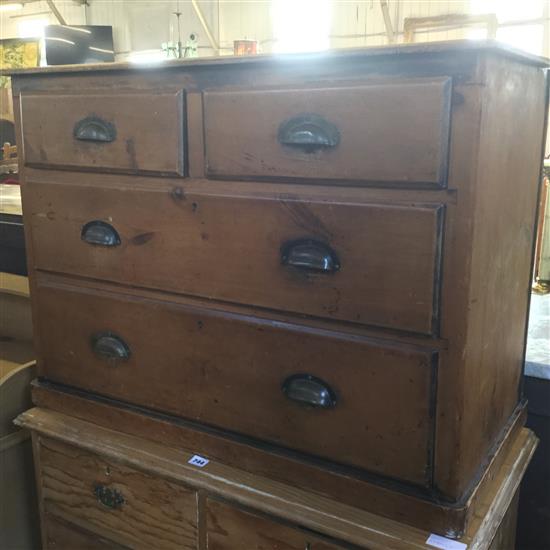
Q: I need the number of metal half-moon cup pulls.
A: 6